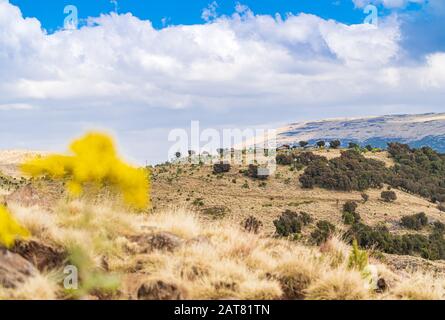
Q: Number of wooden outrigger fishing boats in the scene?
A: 0